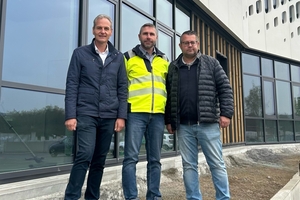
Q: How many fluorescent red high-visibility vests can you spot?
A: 0